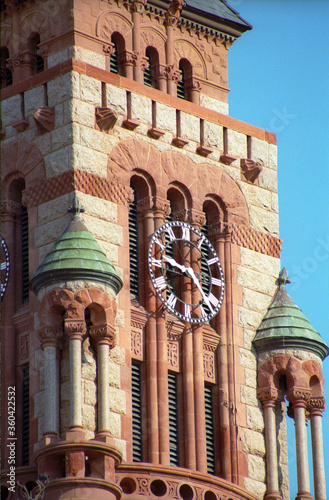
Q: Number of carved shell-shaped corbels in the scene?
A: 3